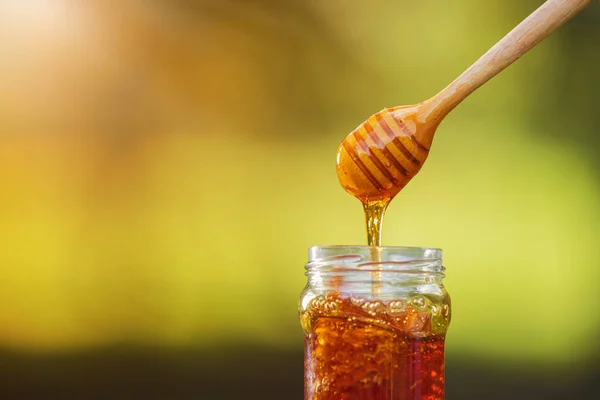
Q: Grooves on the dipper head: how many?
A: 5